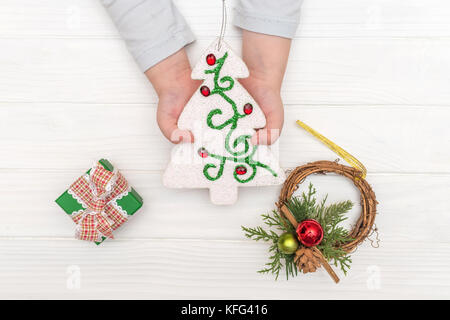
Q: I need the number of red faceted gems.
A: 5